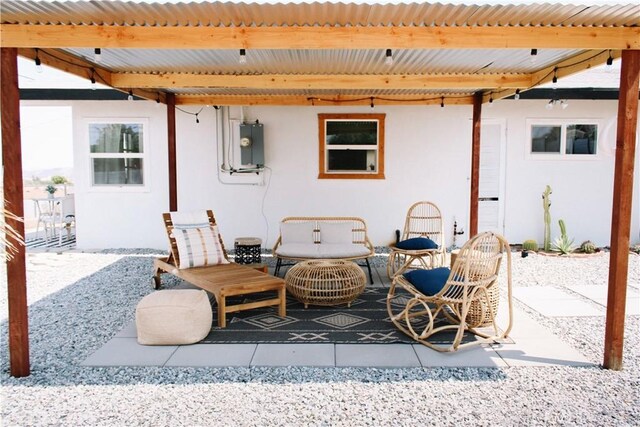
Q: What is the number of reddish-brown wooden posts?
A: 4